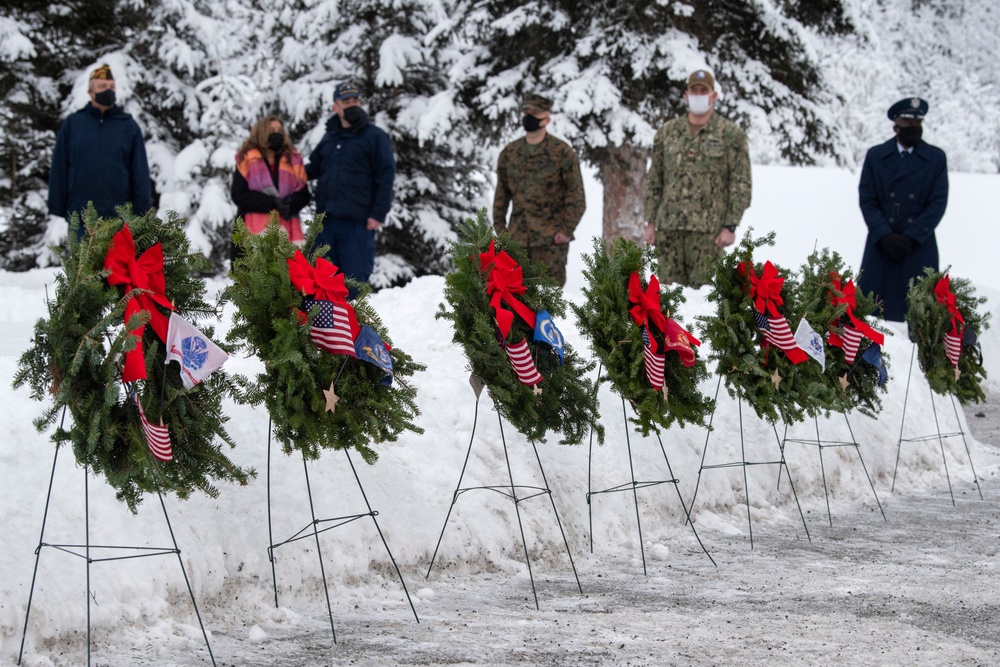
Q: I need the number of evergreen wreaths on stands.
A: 7